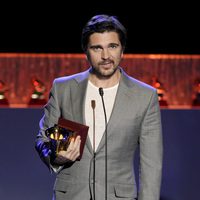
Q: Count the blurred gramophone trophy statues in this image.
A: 4